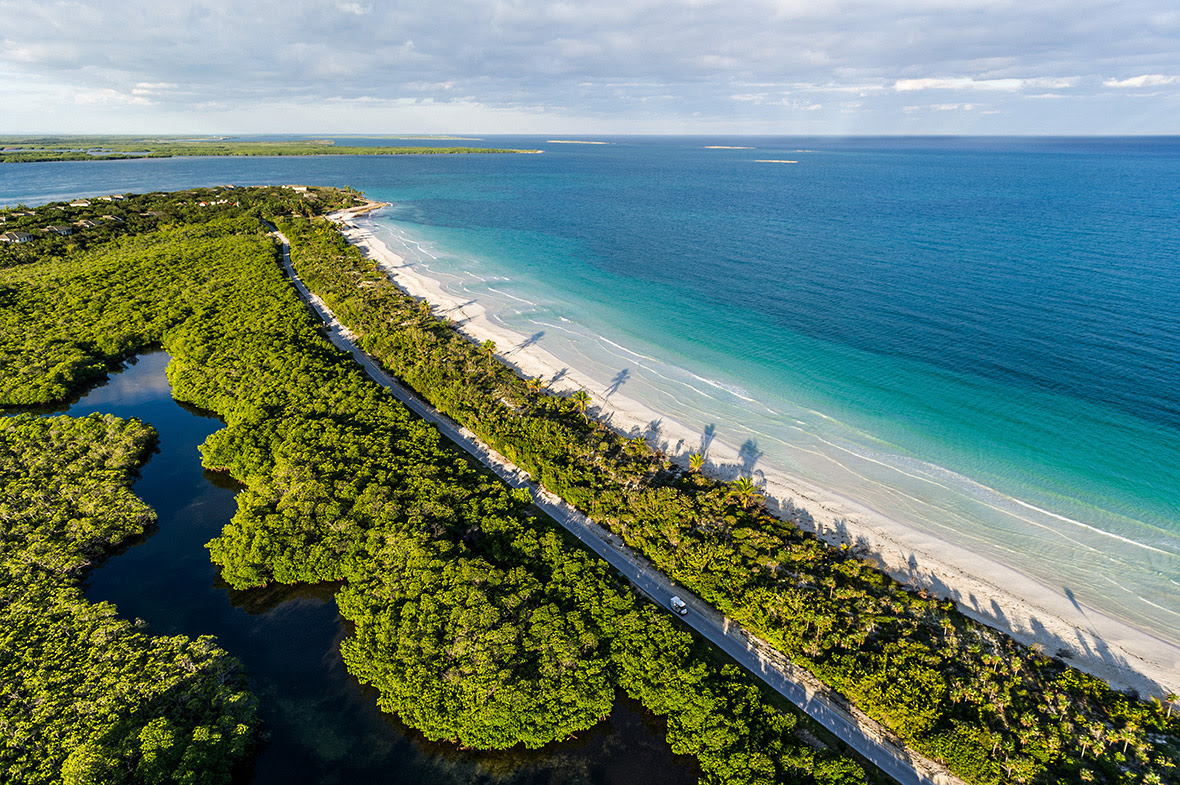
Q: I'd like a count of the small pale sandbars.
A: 3